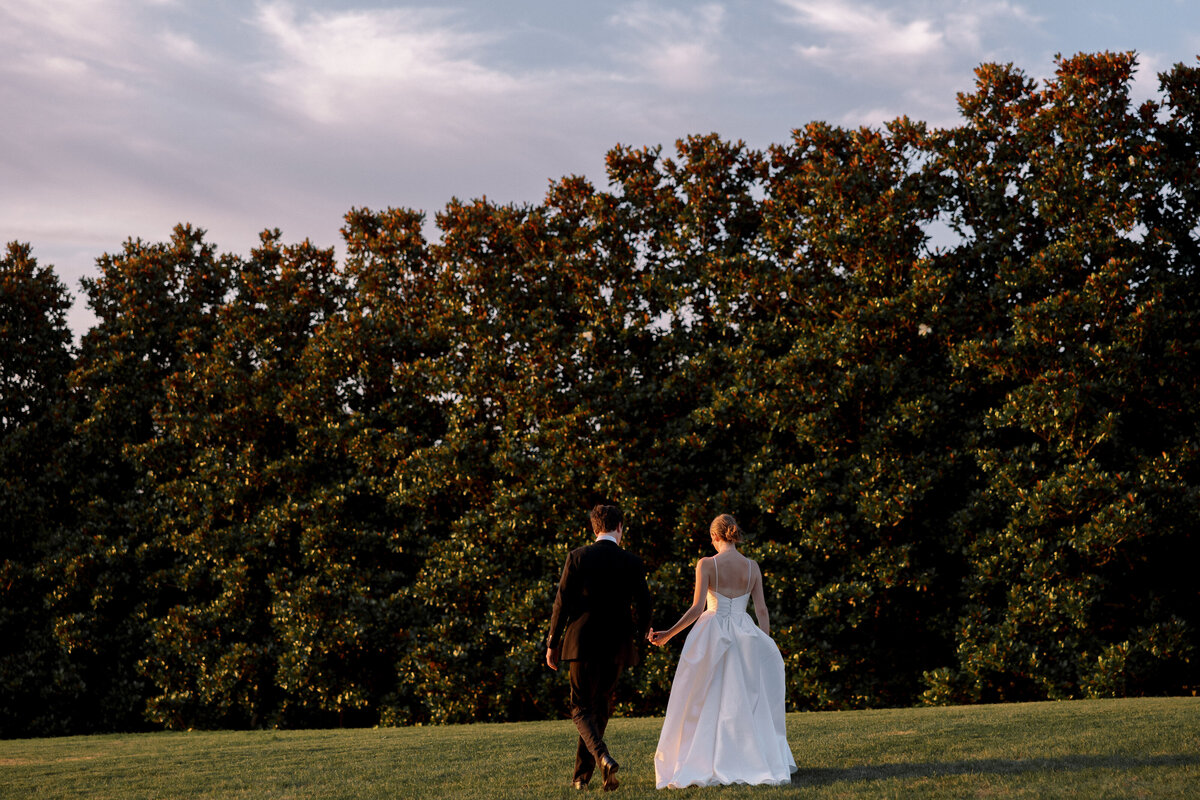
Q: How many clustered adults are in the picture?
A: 2